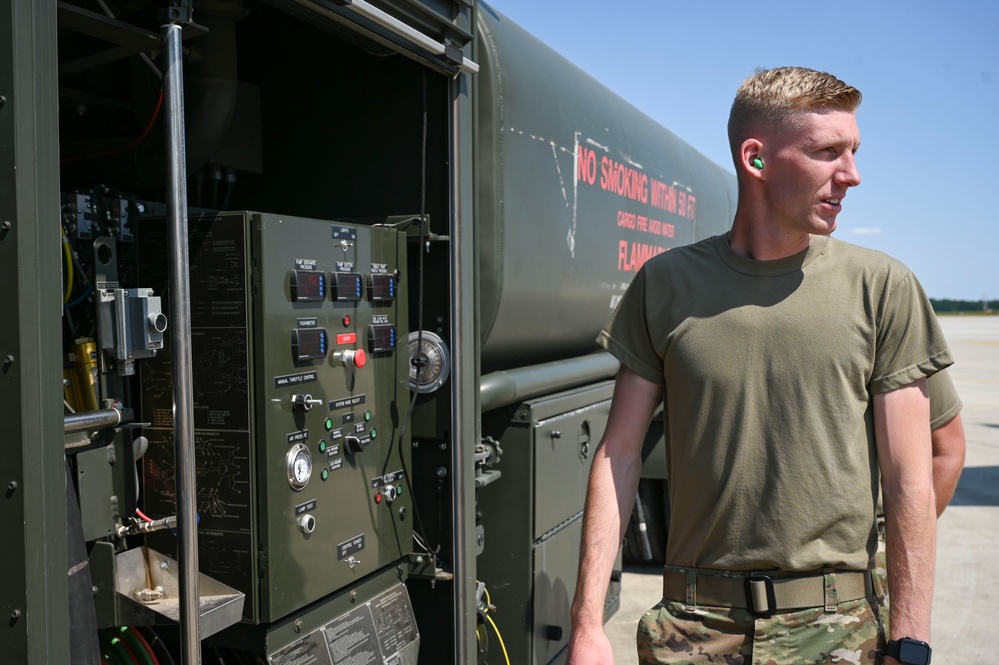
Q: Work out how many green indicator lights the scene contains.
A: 6